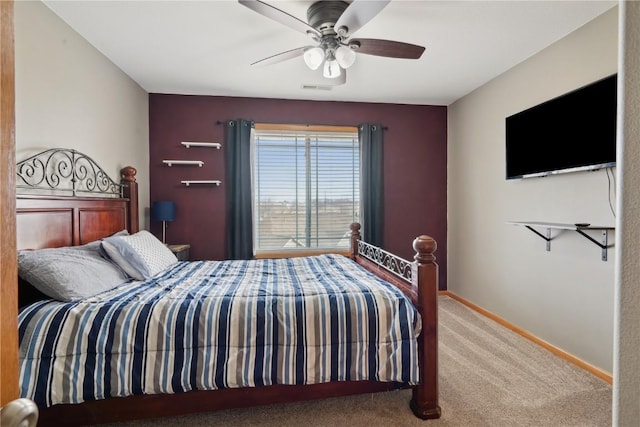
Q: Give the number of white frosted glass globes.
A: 3